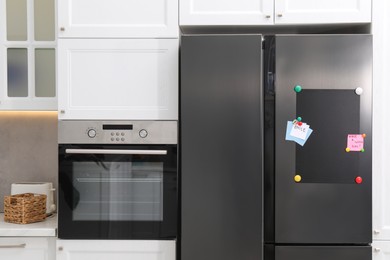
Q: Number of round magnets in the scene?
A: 9